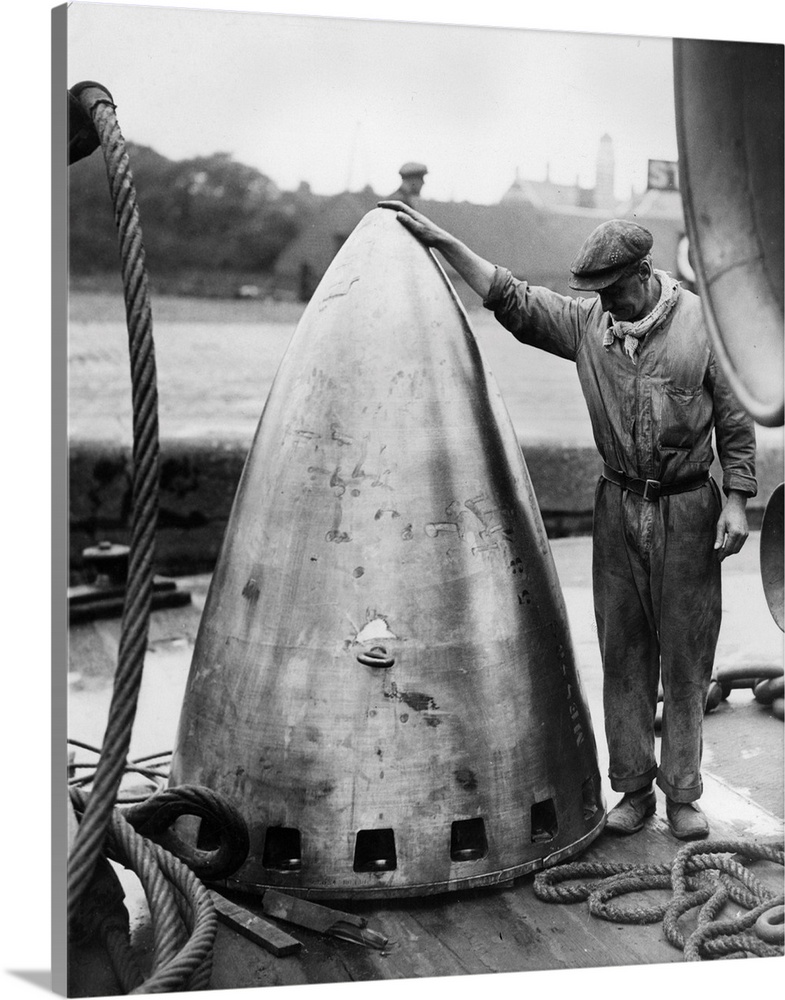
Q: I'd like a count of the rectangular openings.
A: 6